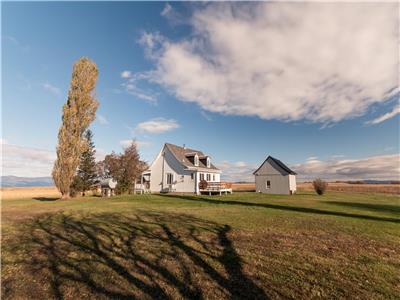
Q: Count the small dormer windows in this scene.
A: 2